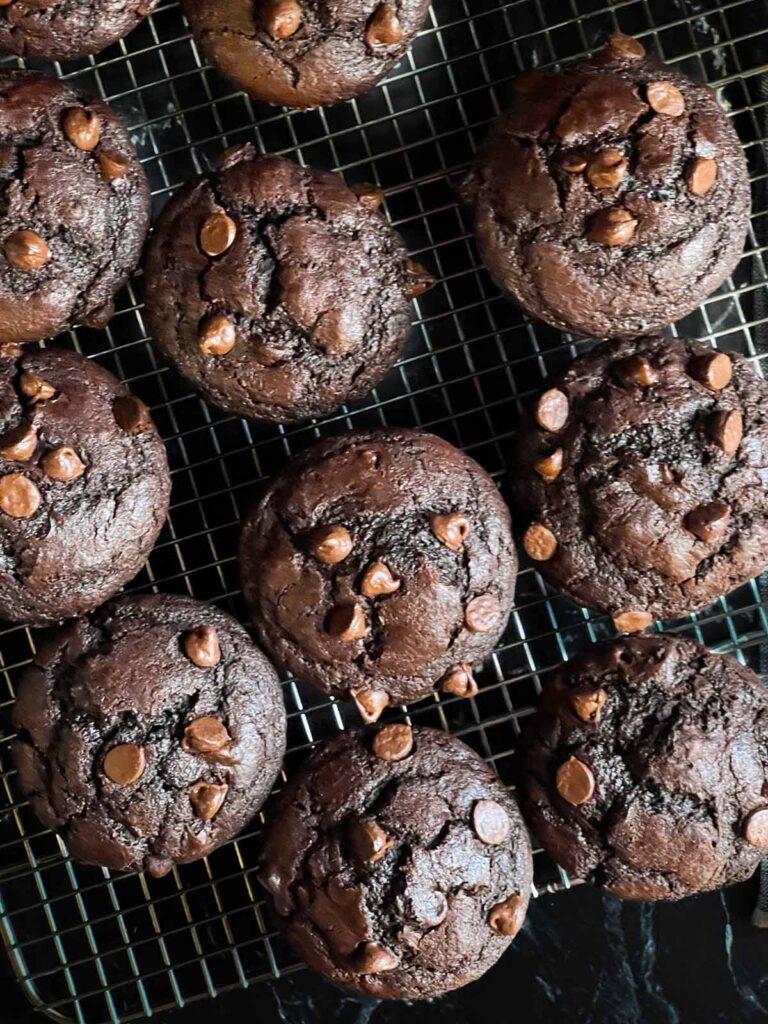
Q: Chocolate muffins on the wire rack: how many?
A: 11